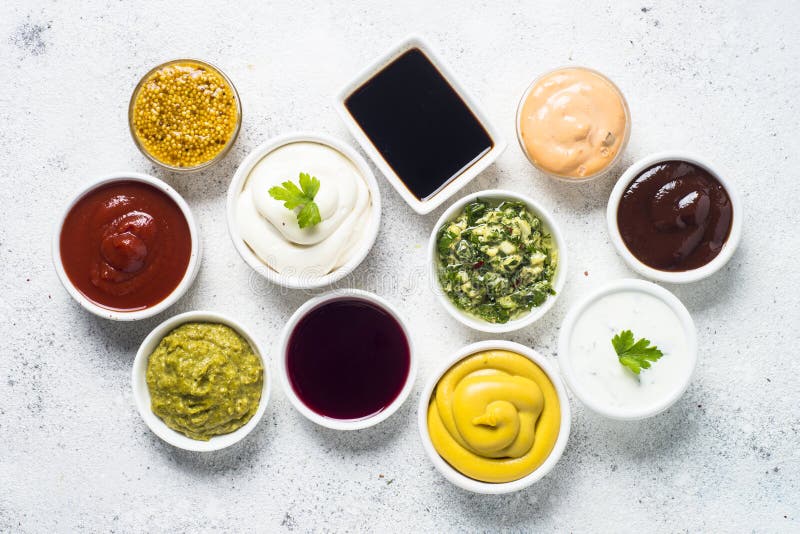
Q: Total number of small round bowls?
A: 10